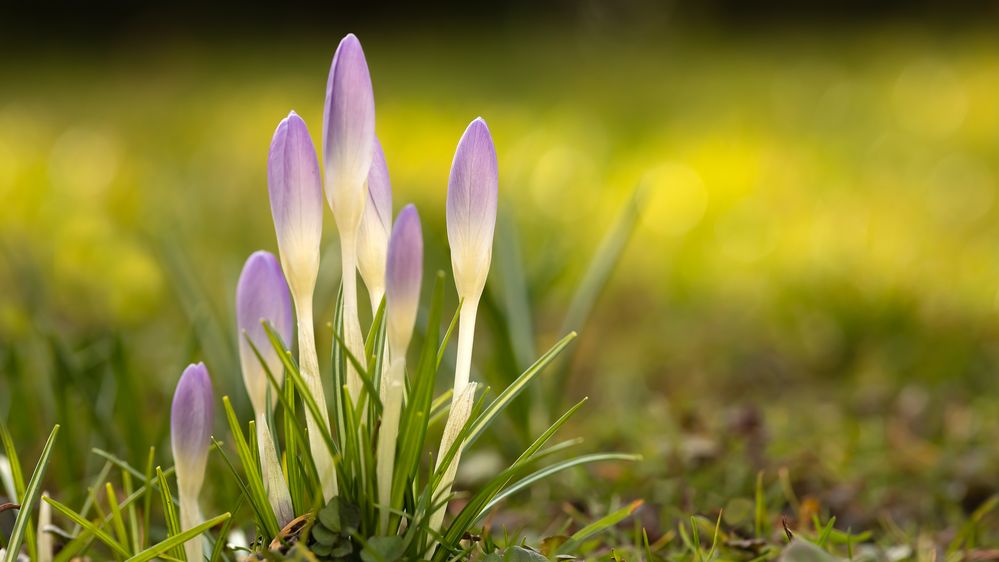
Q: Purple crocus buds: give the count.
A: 7